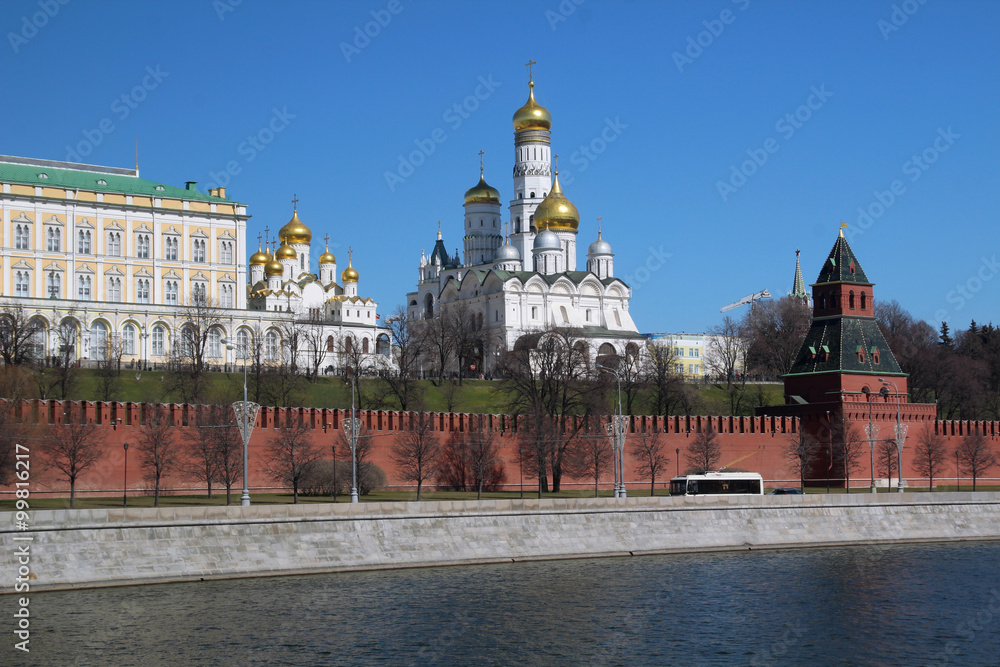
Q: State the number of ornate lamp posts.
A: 6